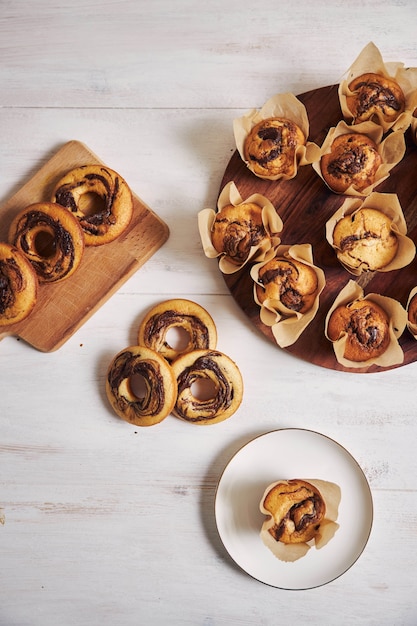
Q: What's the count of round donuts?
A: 6